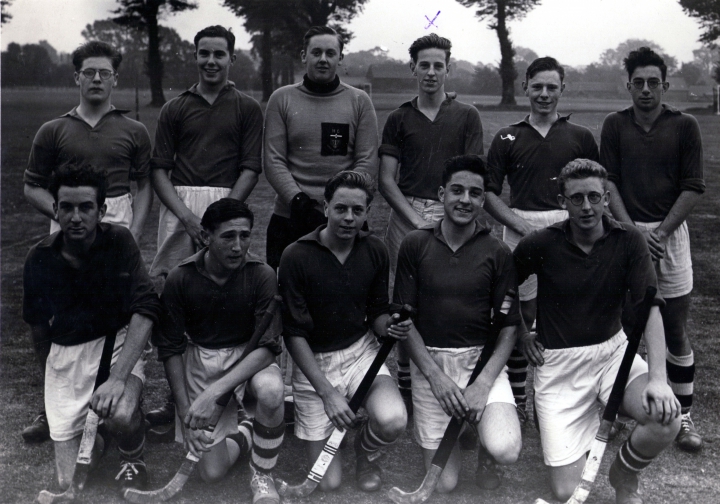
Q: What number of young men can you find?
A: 11